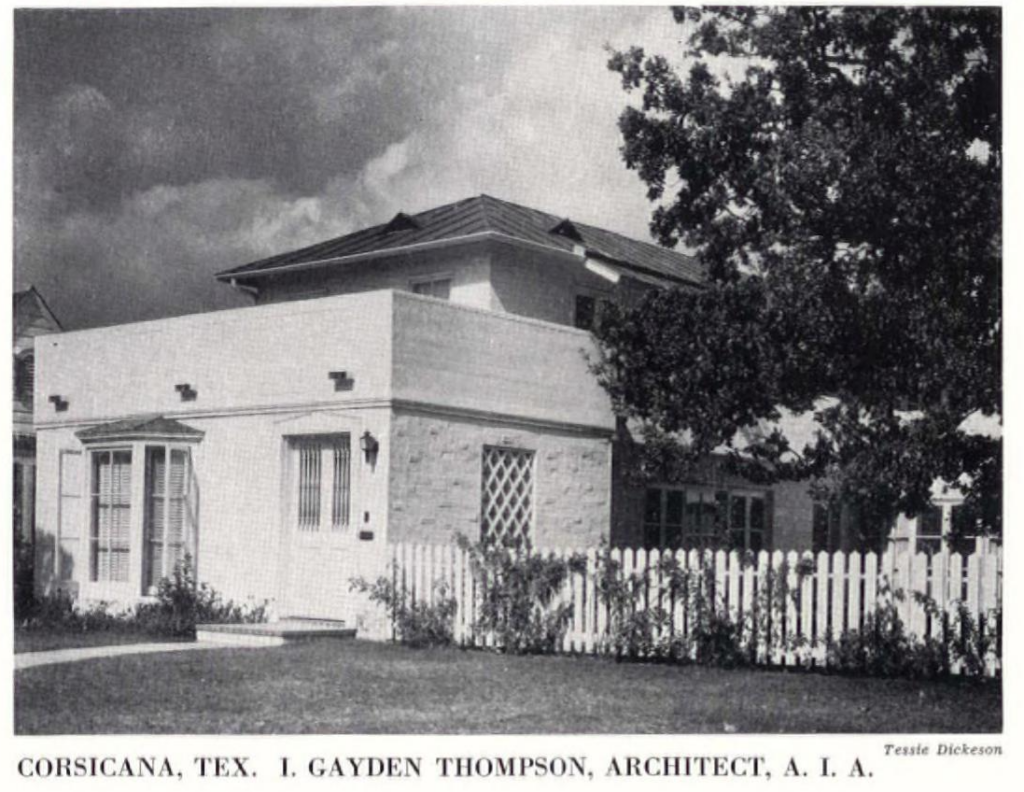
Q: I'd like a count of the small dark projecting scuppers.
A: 3